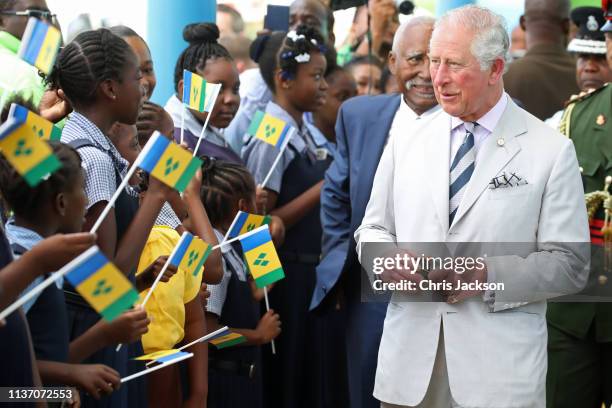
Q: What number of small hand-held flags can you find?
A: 13